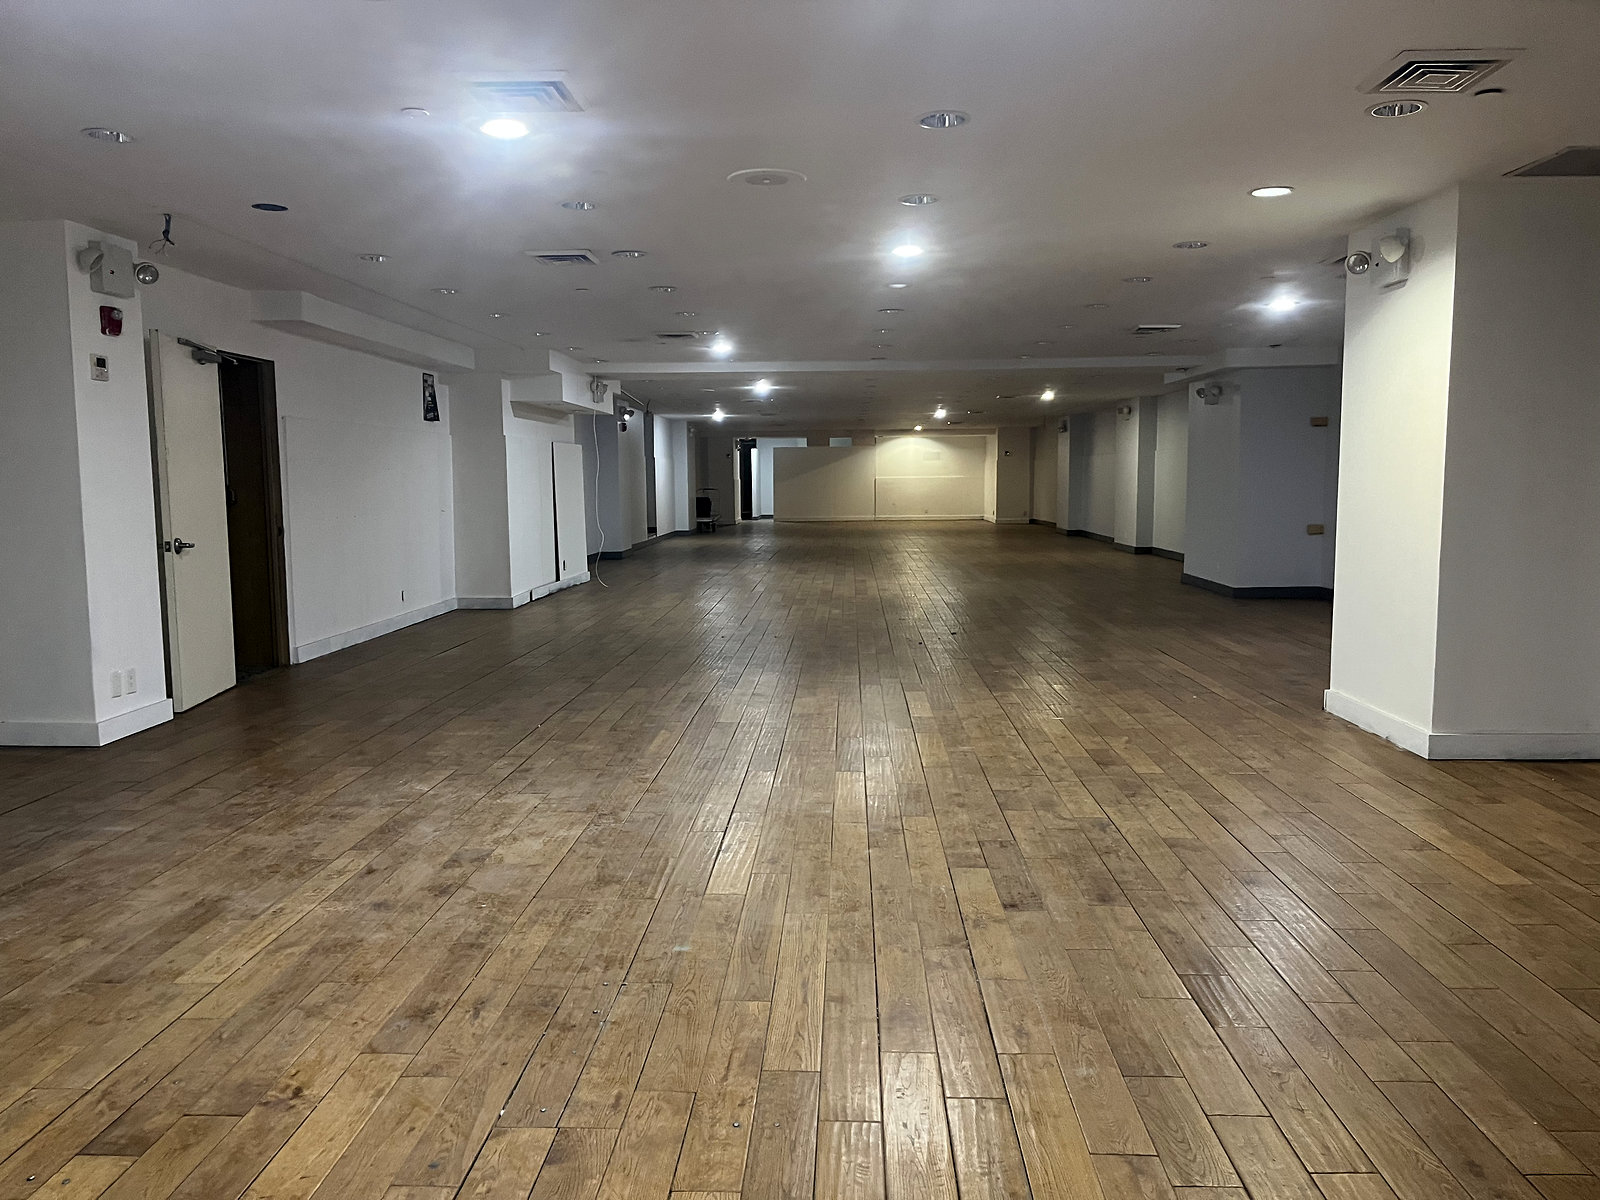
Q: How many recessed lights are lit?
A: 10